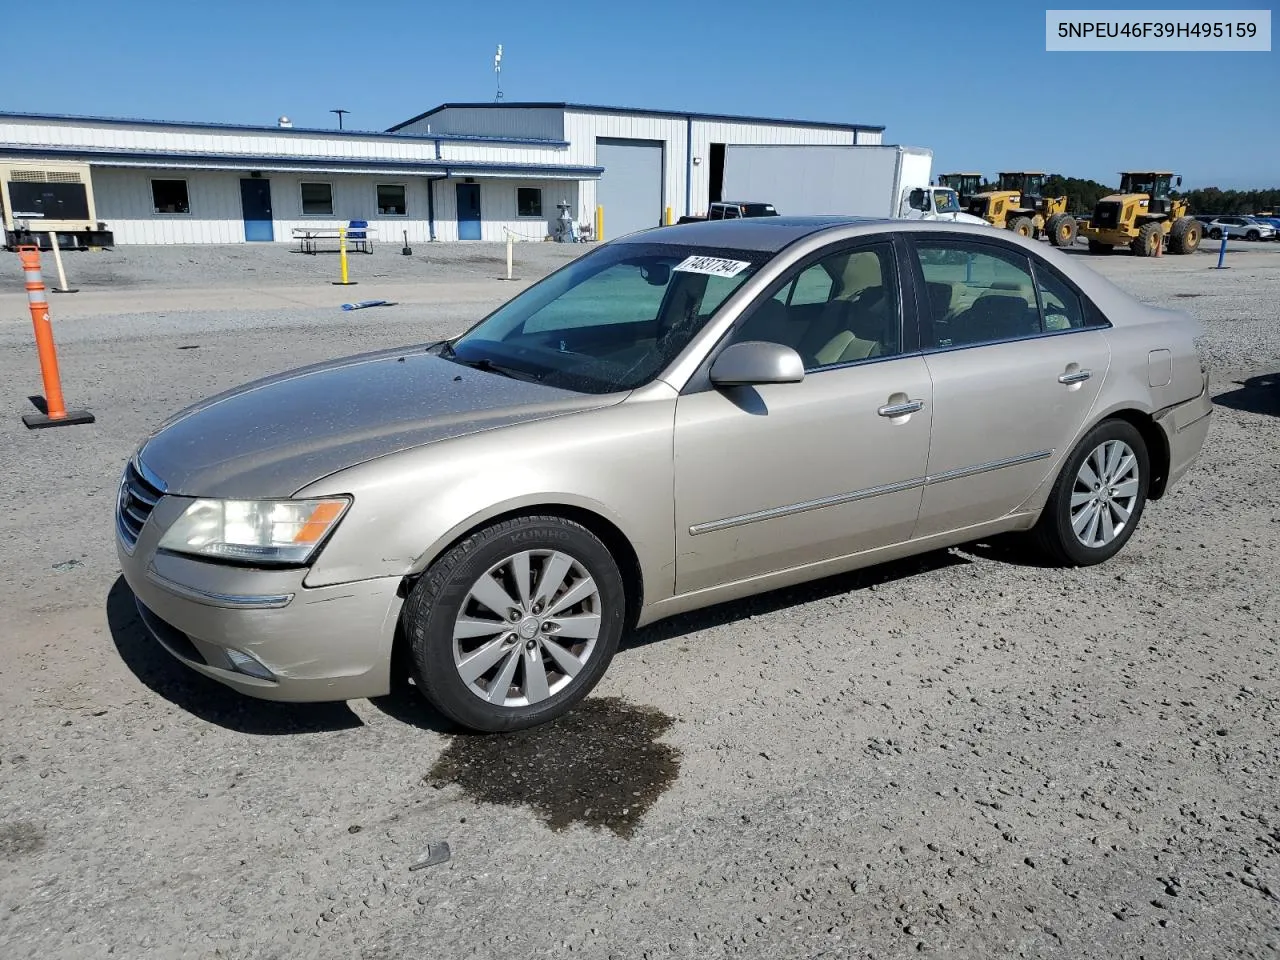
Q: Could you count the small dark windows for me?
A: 4